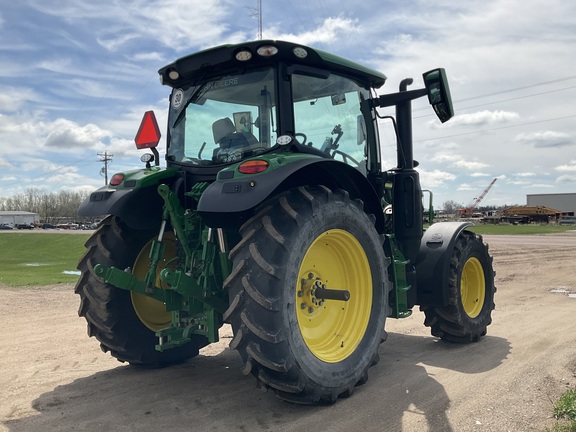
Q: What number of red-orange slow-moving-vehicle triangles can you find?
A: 1